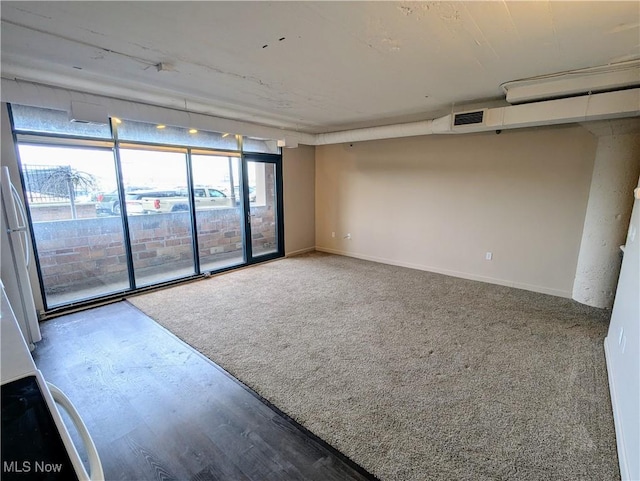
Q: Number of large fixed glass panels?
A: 3